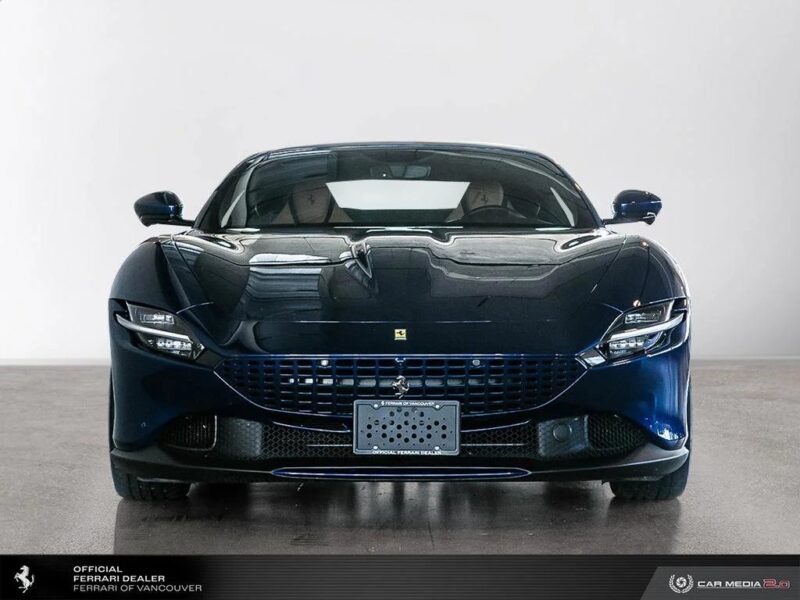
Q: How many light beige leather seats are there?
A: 2